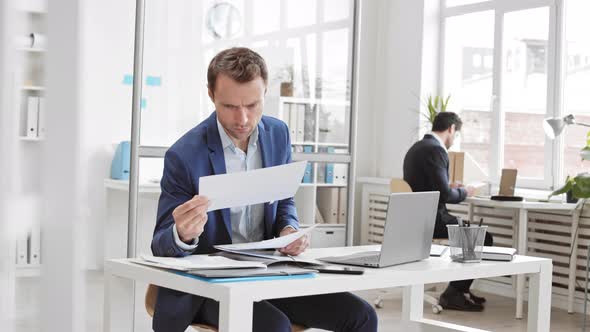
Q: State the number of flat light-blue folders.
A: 1